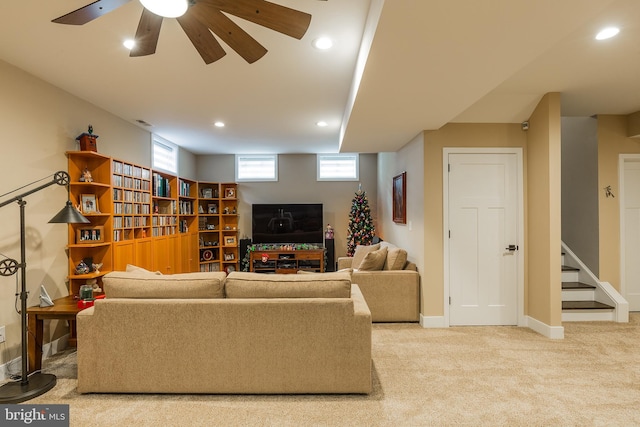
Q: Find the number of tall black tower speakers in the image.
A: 2